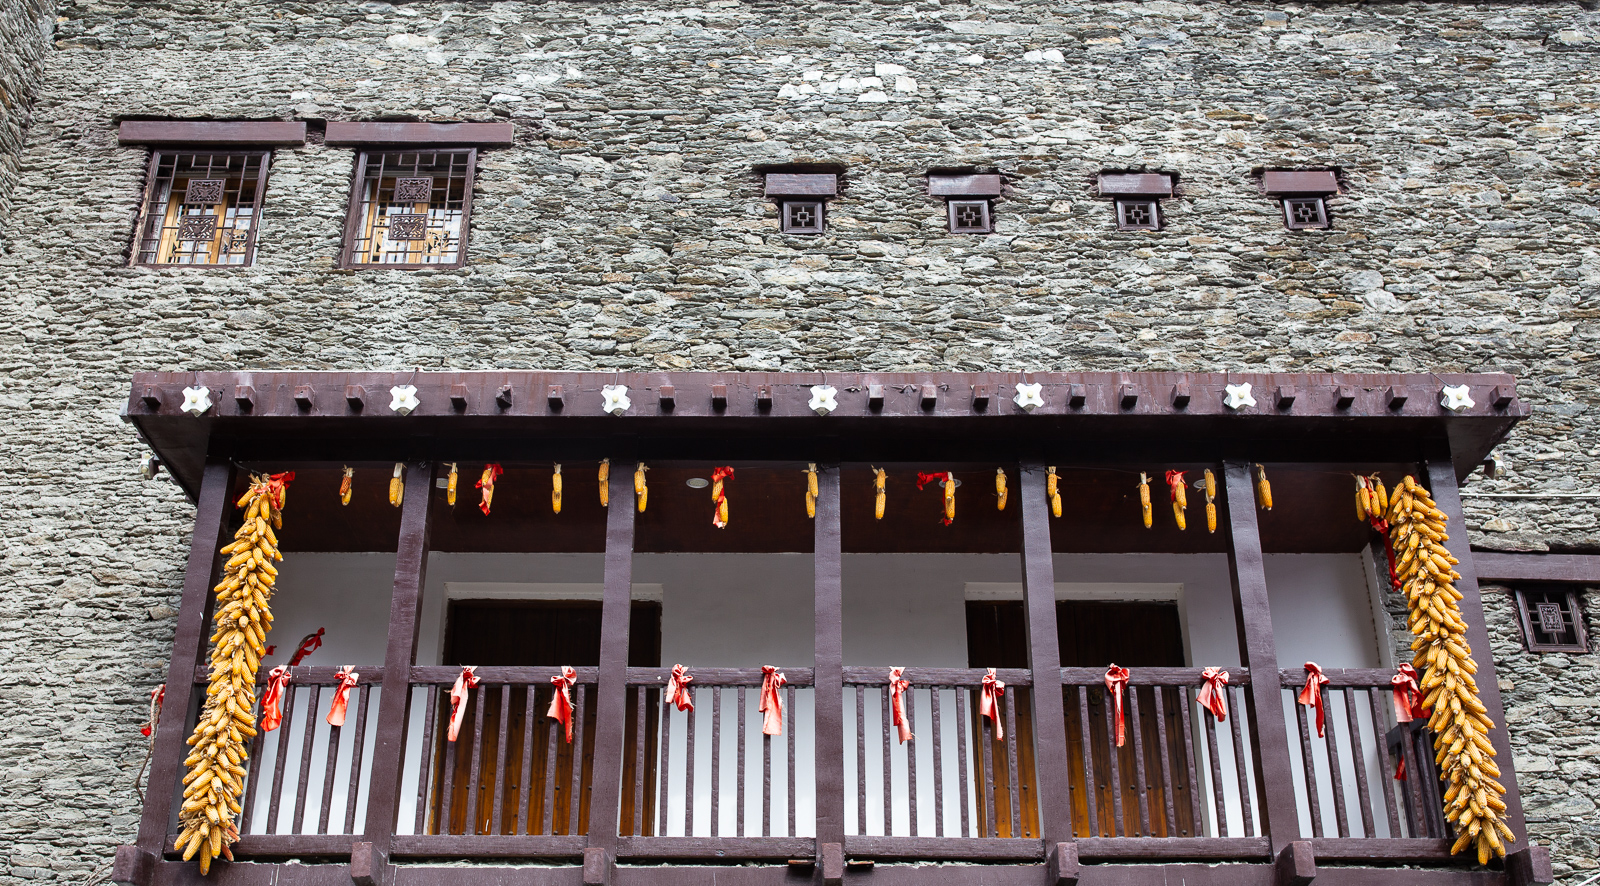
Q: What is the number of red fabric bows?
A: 12